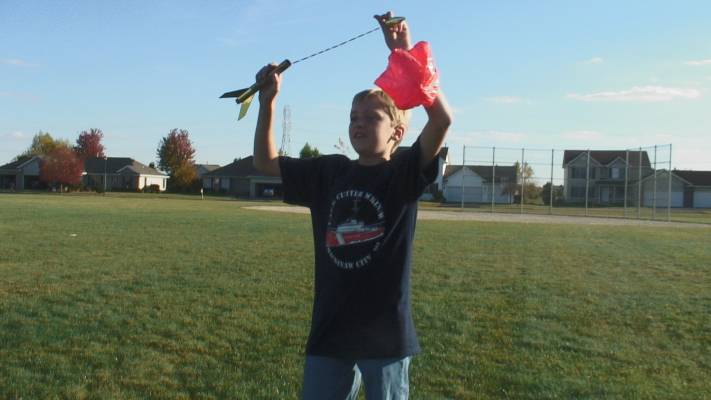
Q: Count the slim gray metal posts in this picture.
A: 9